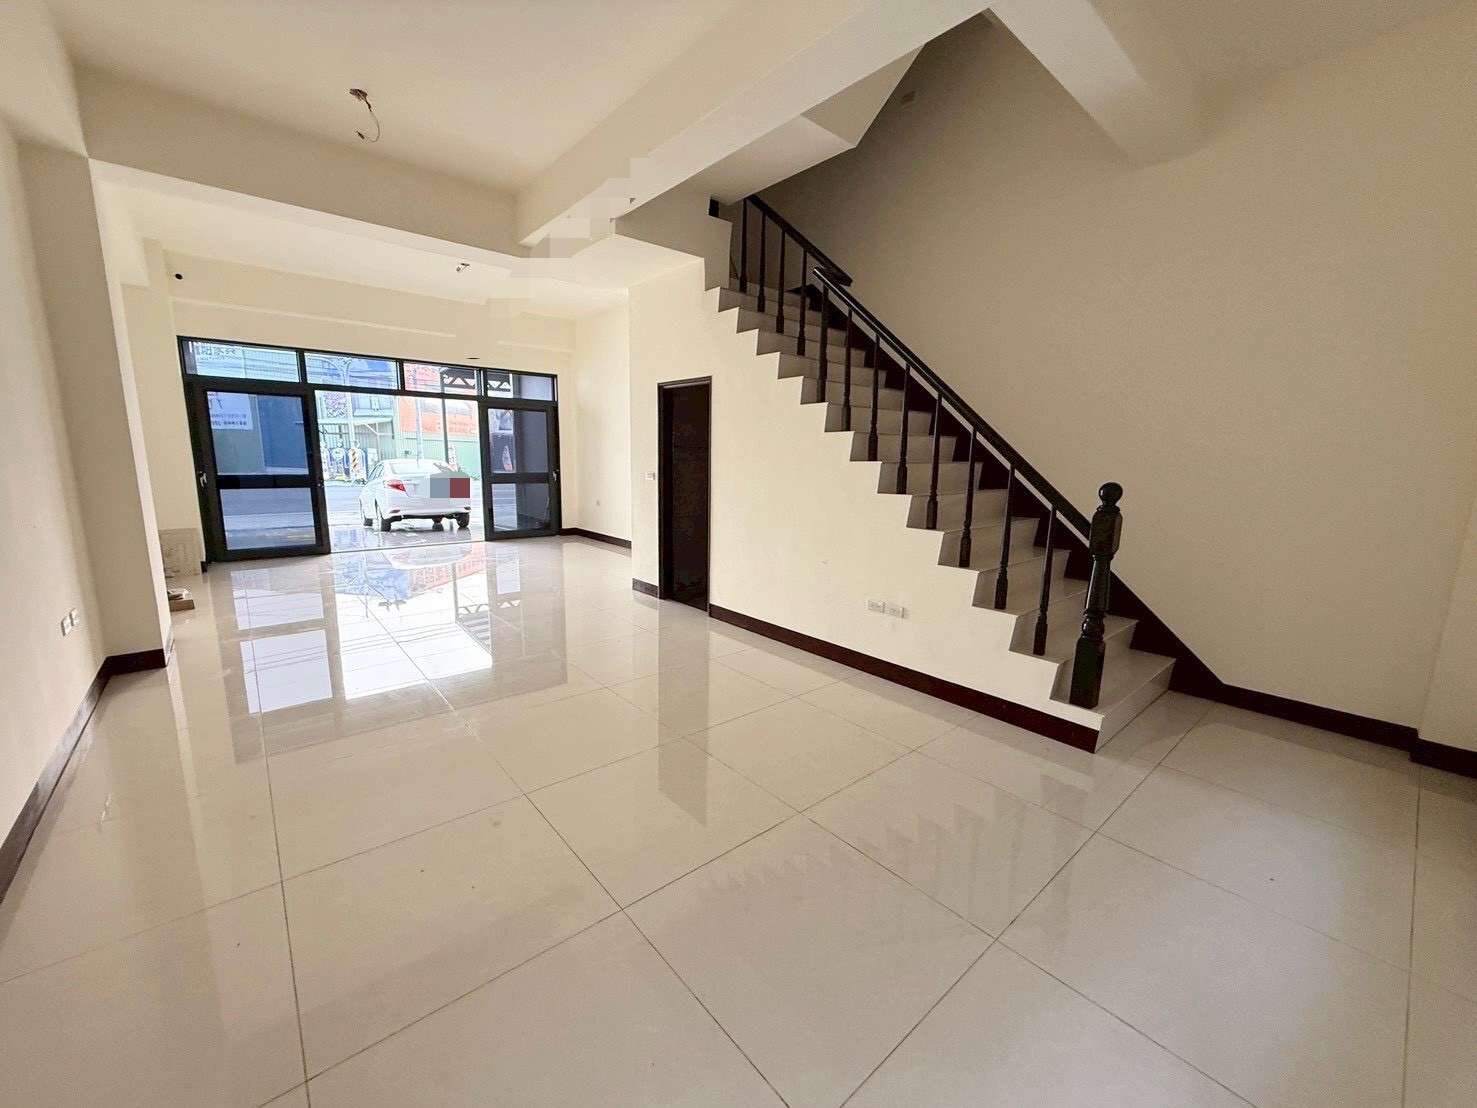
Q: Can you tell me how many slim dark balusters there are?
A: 12